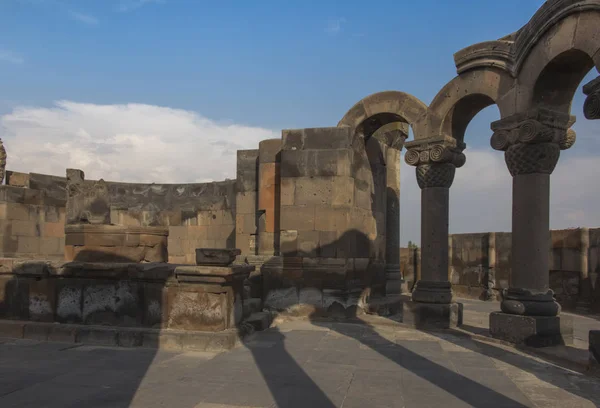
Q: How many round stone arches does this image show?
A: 3